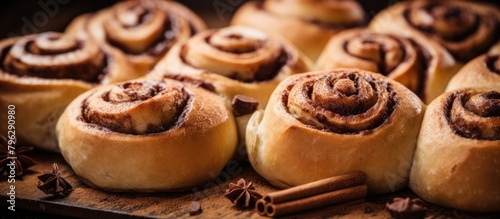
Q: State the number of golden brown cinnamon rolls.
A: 10